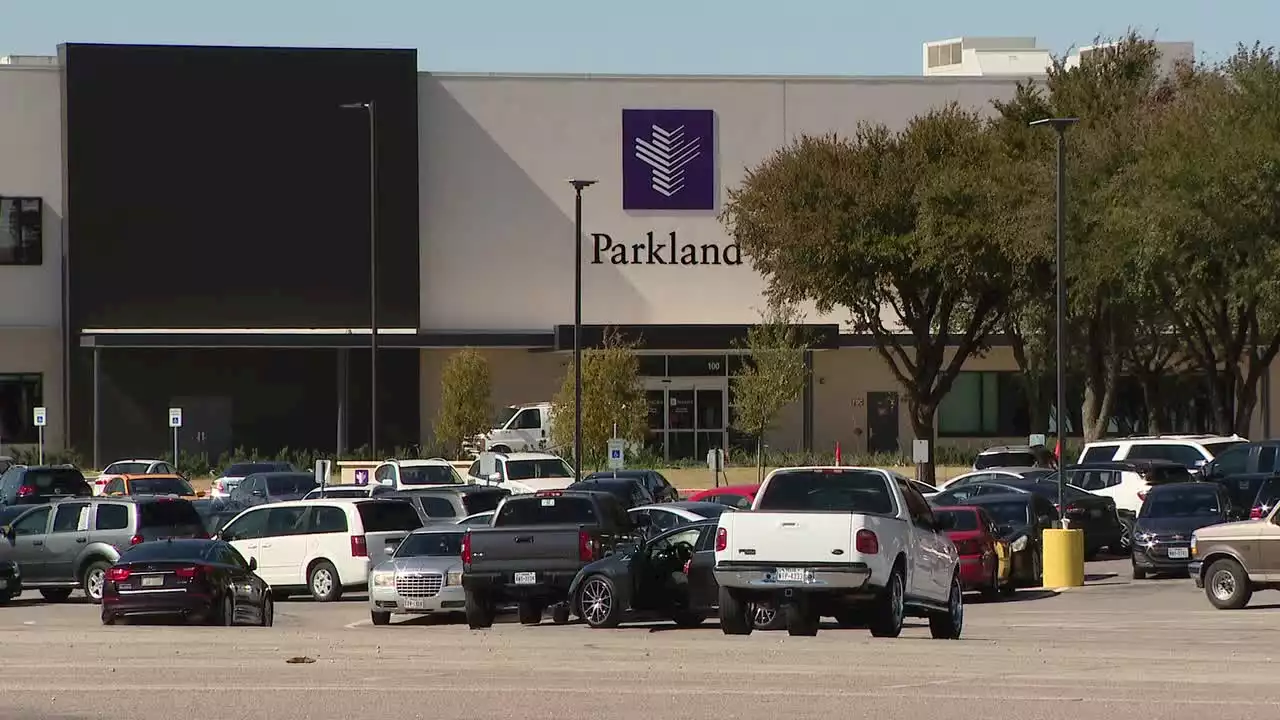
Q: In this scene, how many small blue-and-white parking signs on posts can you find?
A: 3